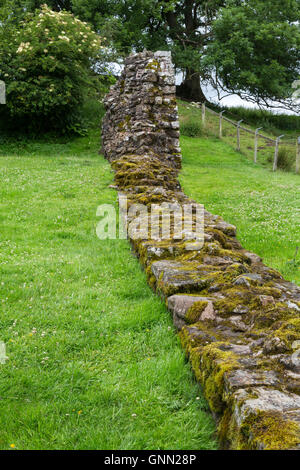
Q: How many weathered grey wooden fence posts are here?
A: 6